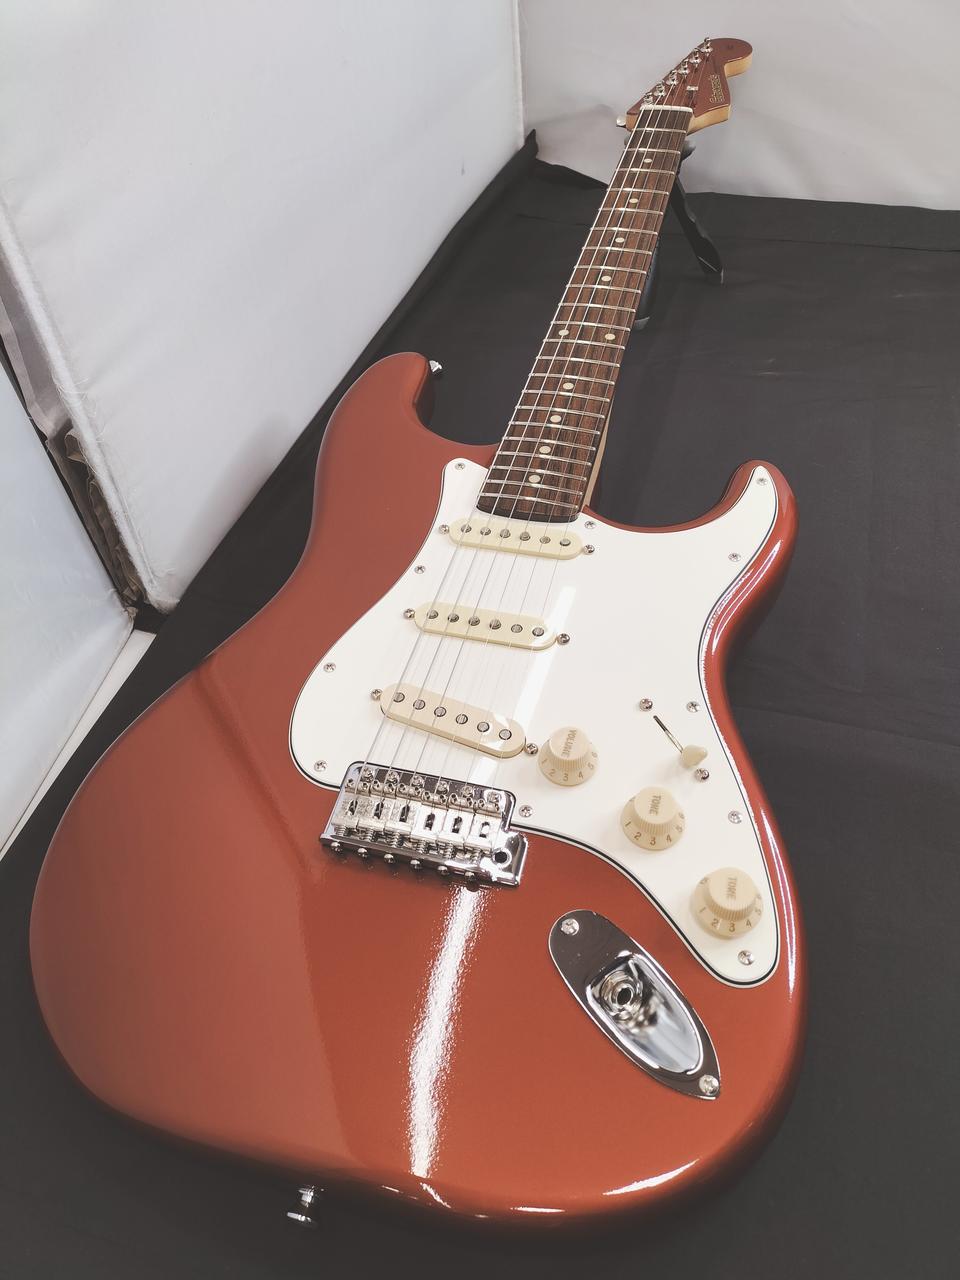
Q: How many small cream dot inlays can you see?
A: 10